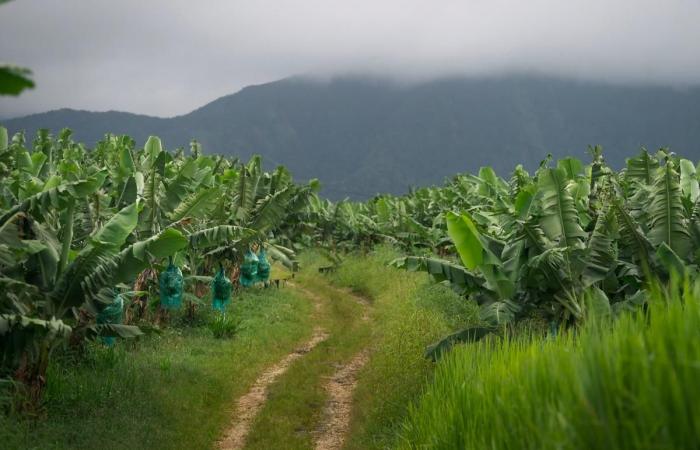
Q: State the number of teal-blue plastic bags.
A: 5